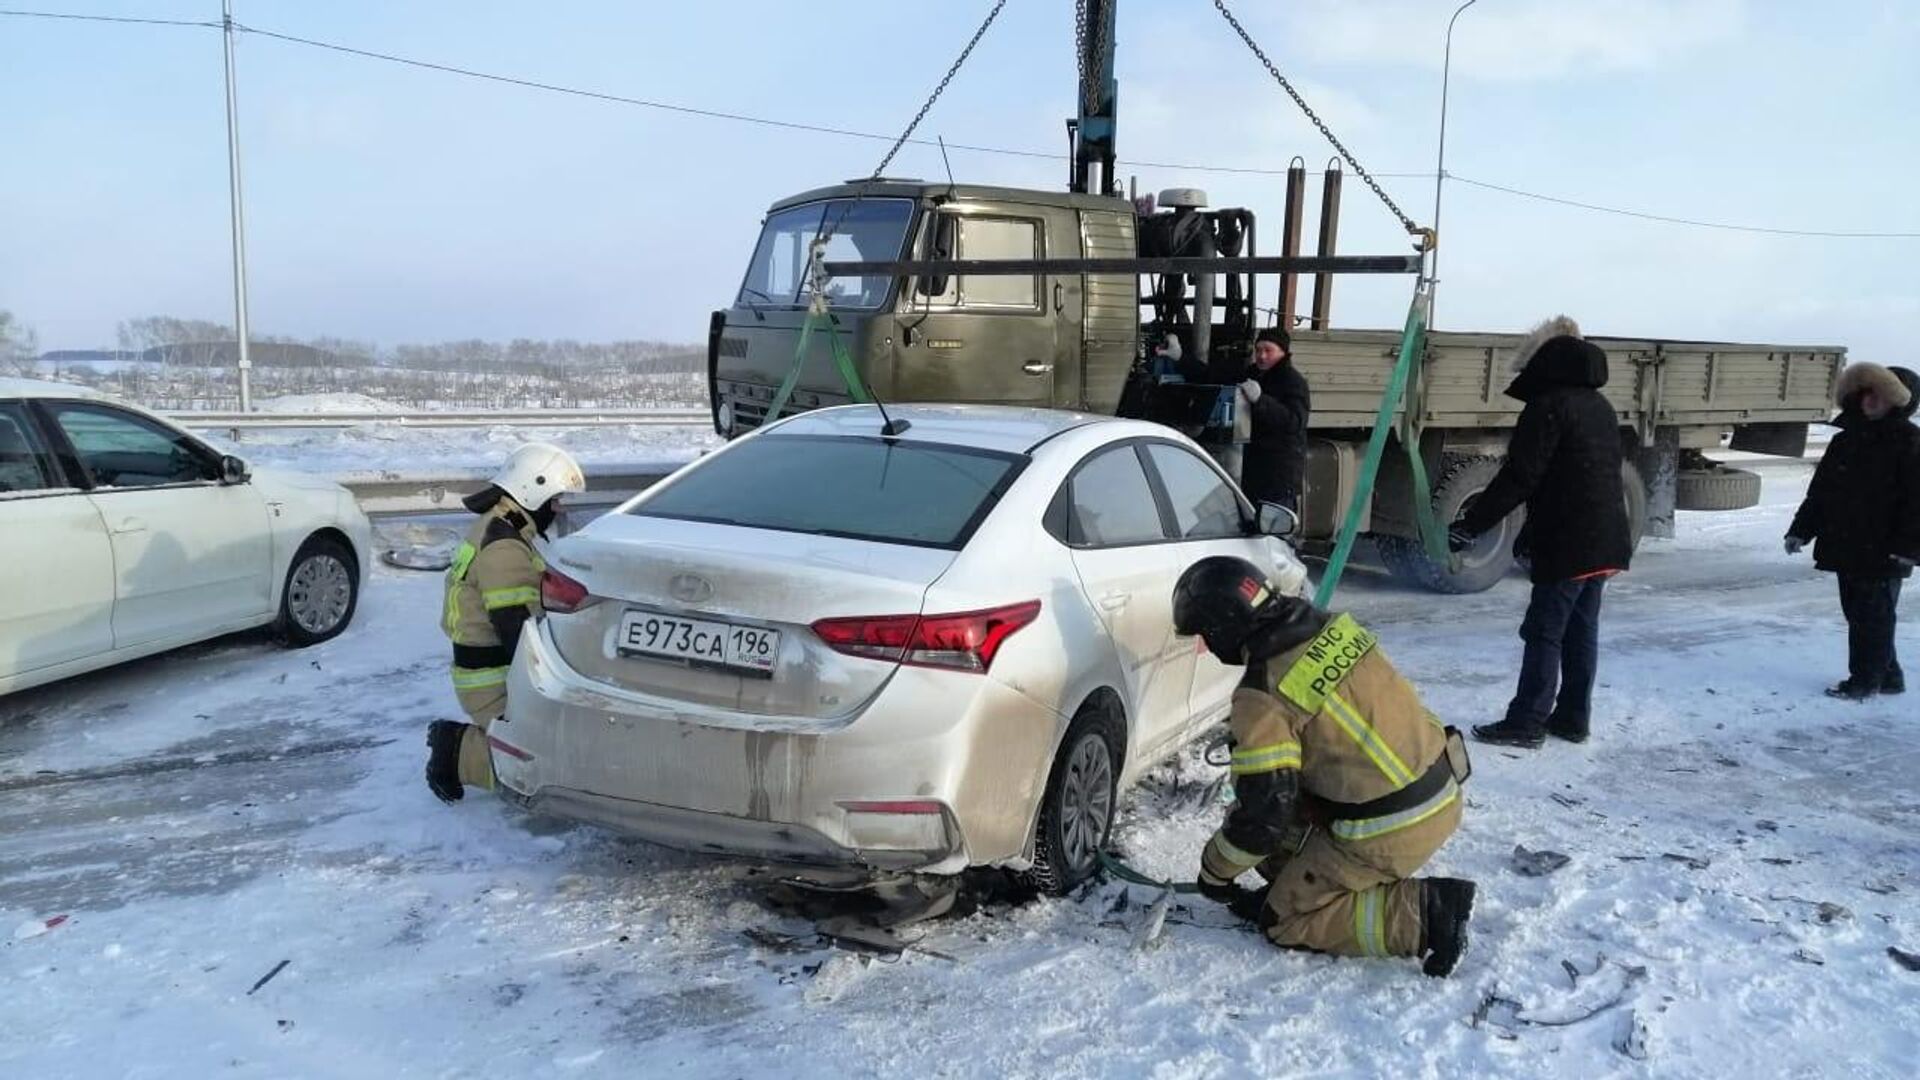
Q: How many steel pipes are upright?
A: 2